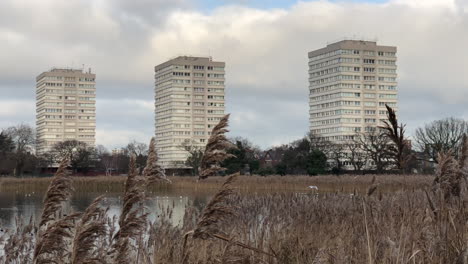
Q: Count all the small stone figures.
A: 0